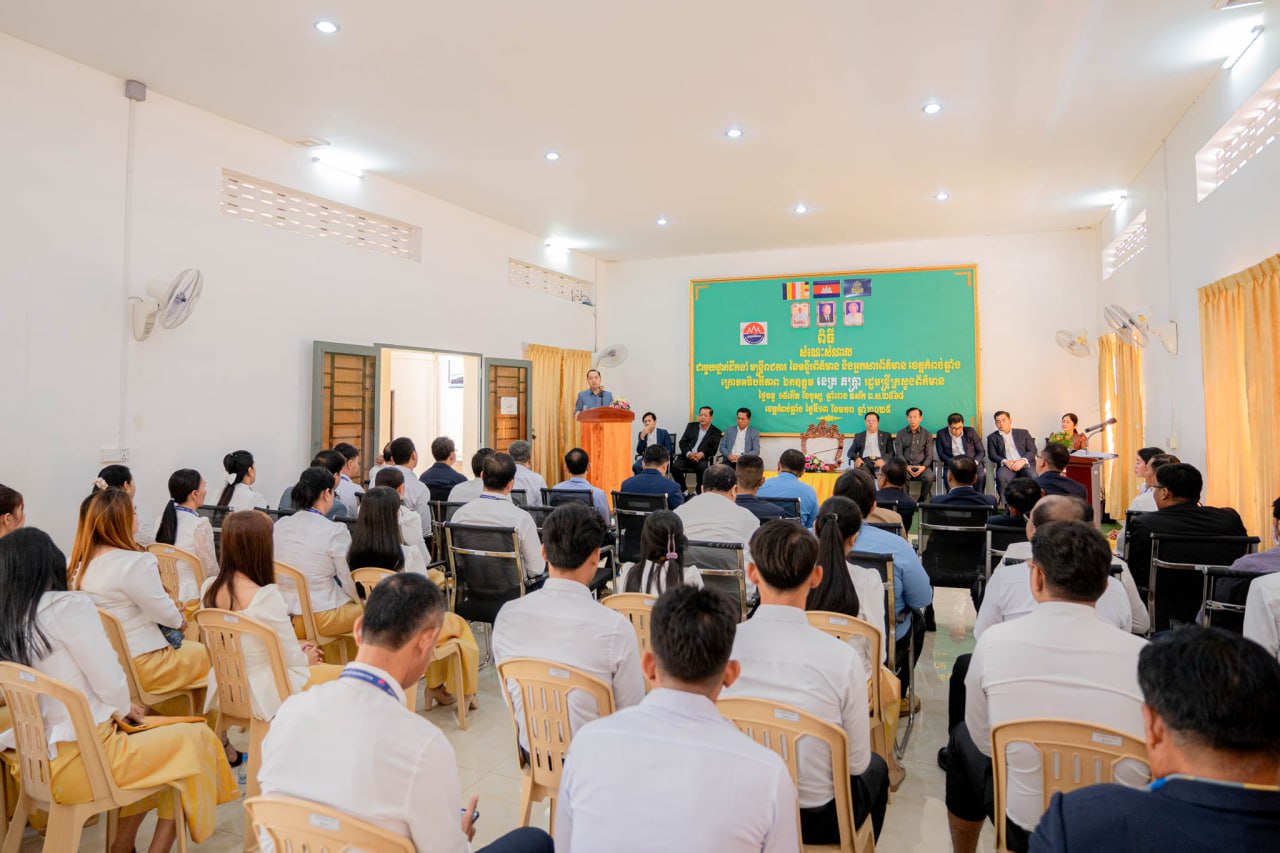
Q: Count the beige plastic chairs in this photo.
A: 12